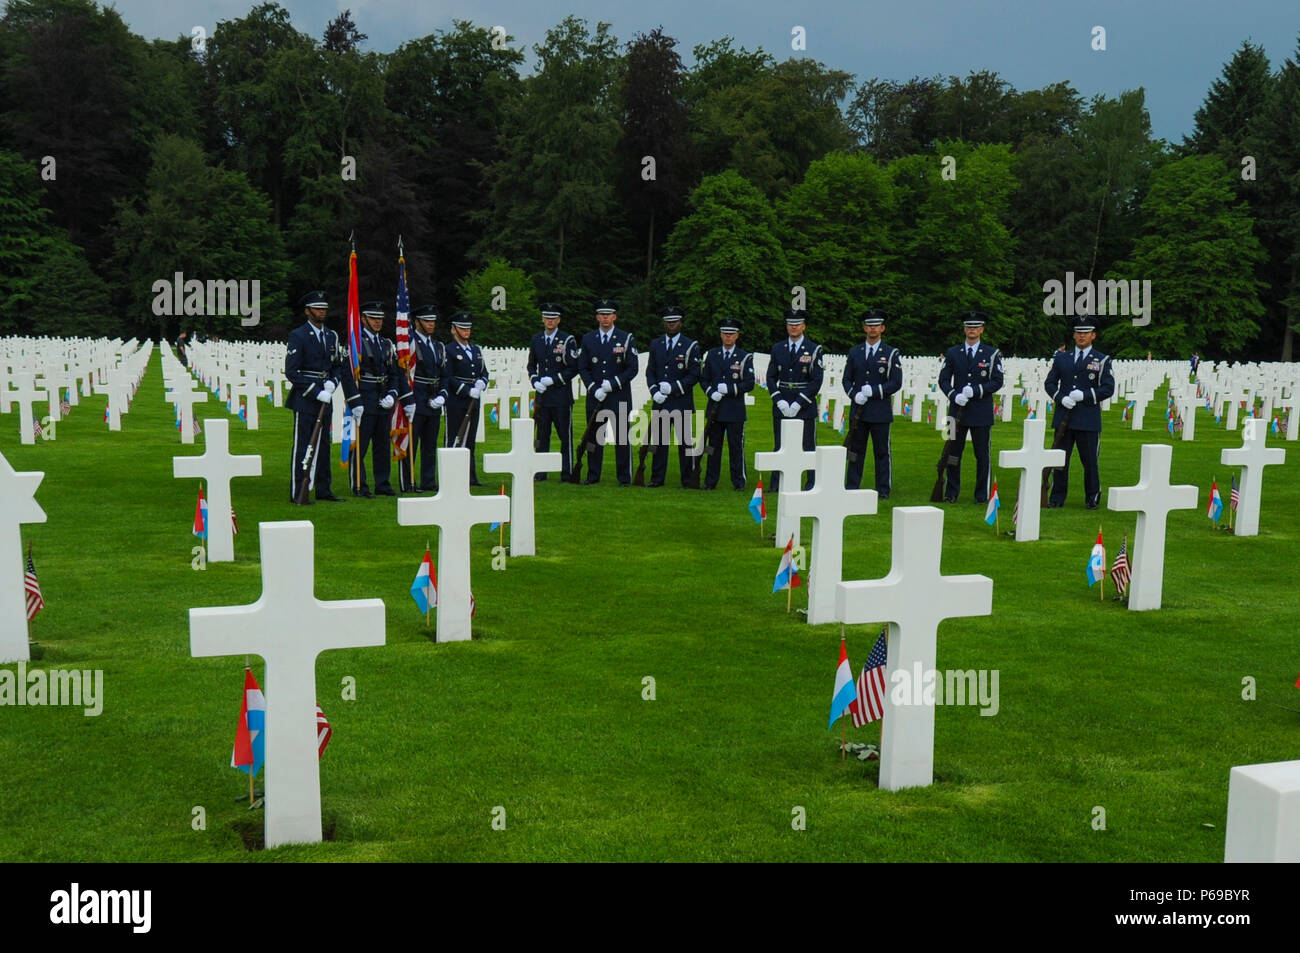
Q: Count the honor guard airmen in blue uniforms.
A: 12